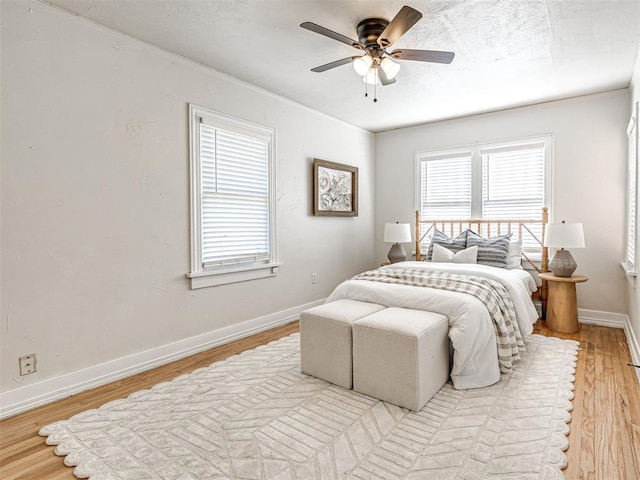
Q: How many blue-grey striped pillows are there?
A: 2